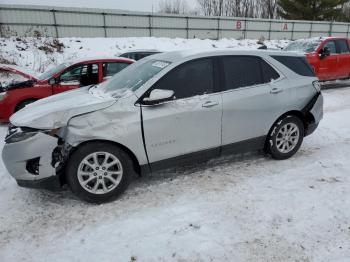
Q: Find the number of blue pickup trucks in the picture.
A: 0